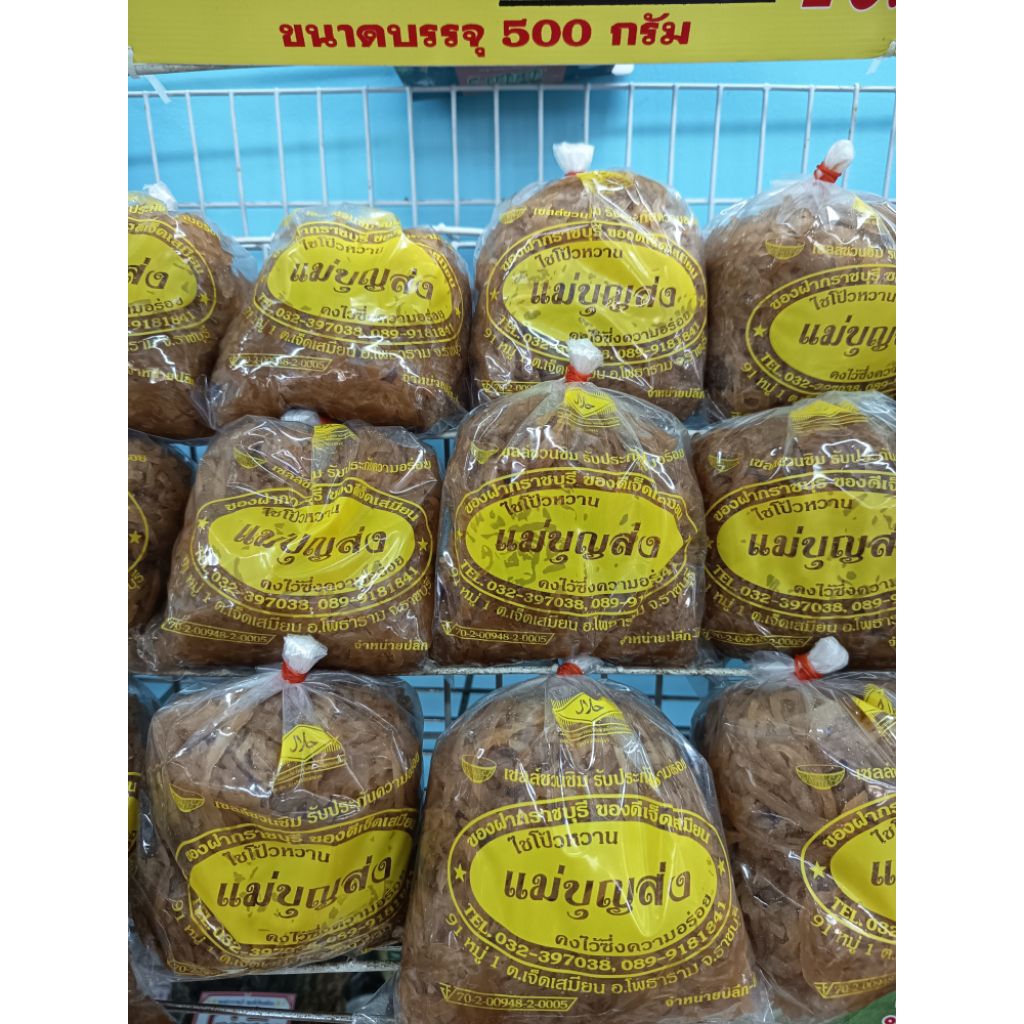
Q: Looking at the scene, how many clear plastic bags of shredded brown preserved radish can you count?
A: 12